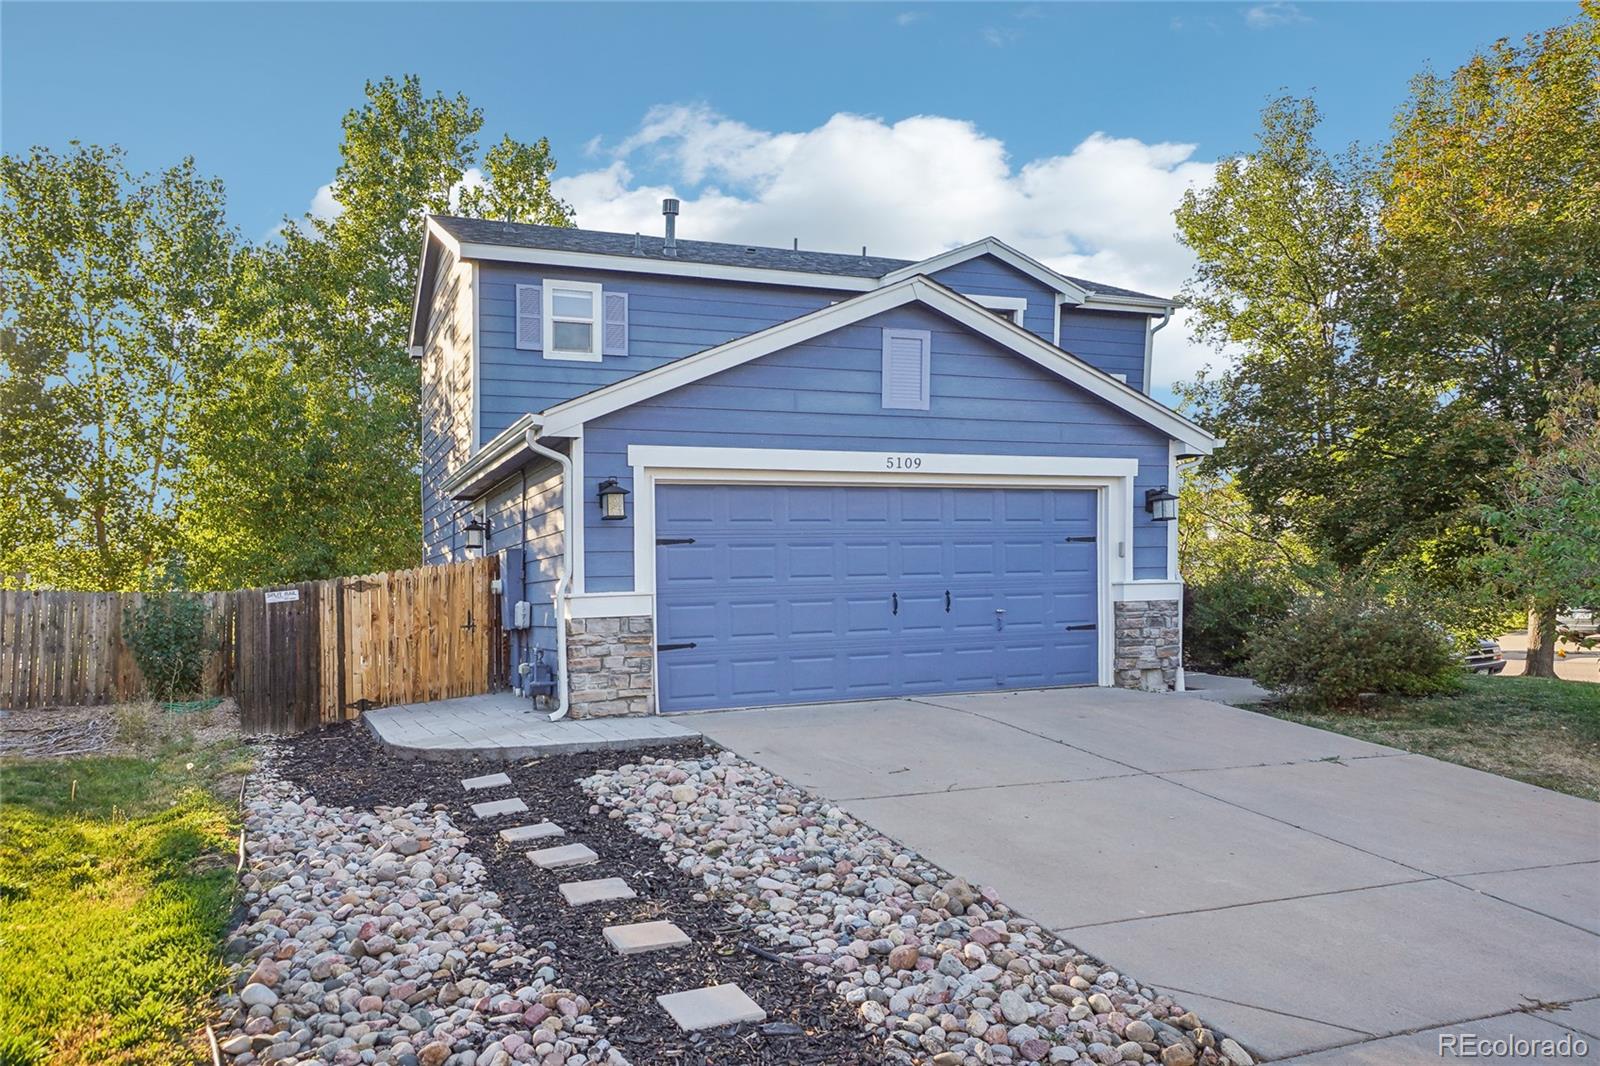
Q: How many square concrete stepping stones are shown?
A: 7